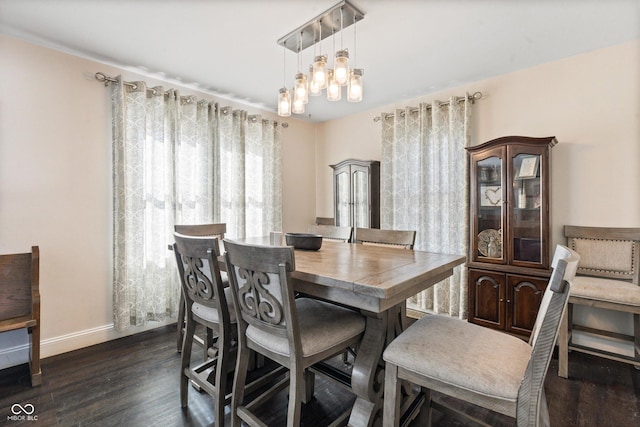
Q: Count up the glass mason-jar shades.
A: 8